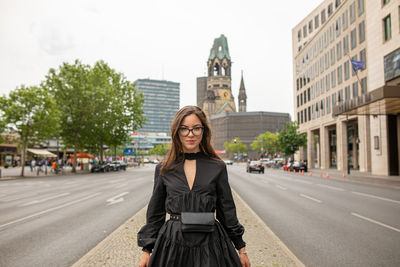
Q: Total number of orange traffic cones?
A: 8